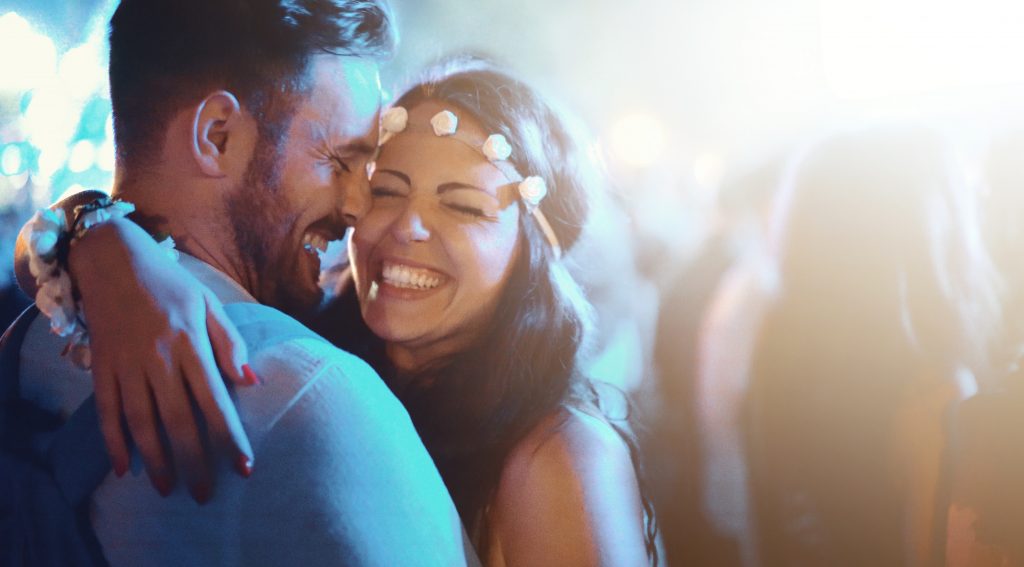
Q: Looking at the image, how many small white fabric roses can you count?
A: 4